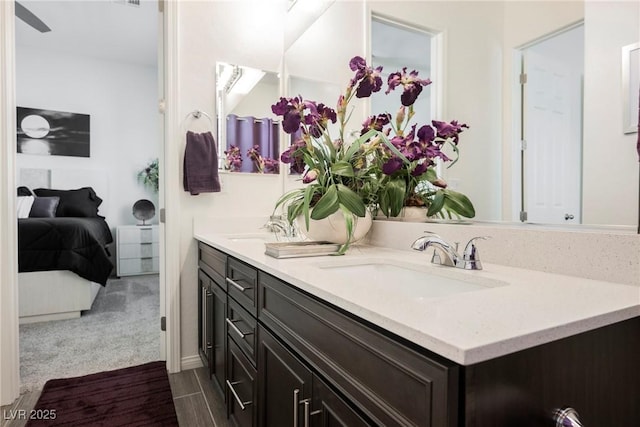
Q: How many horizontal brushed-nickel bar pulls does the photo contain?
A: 3